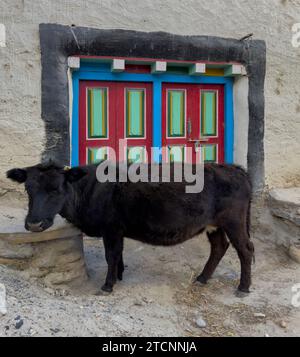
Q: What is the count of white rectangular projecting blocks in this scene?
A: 5